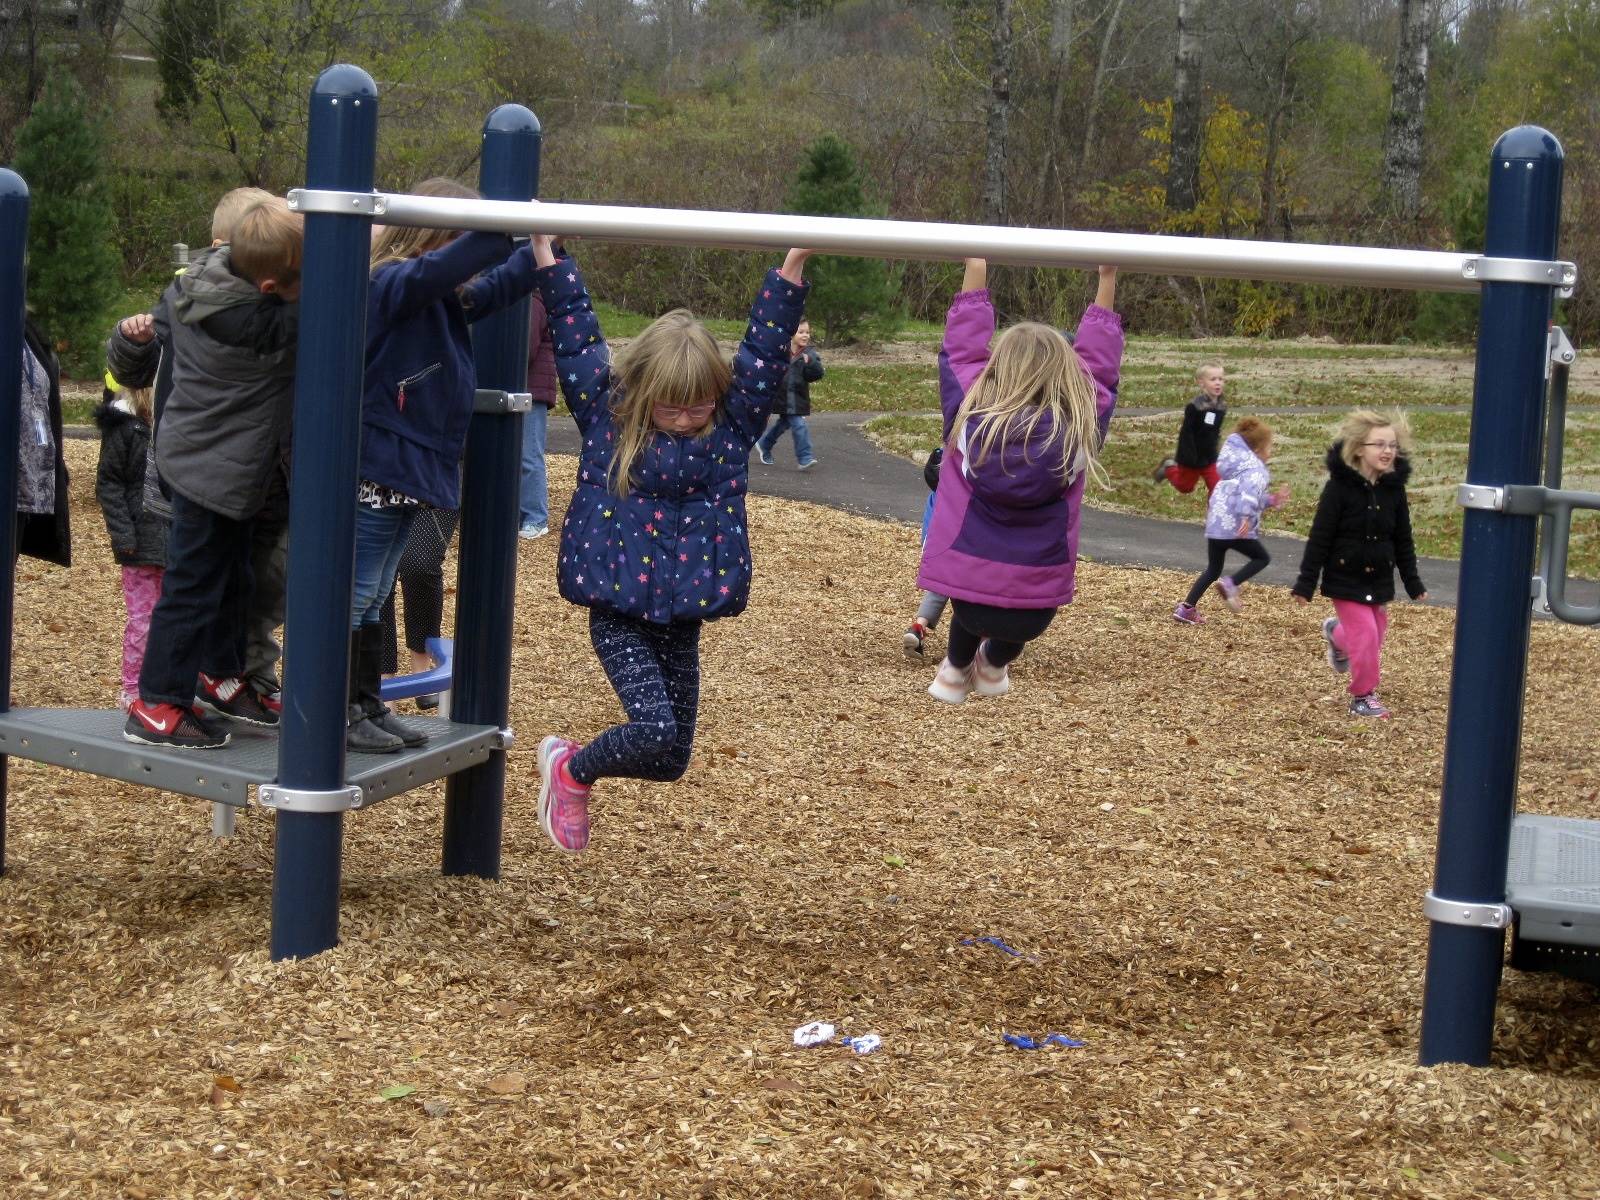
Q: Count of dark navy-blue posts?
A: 4